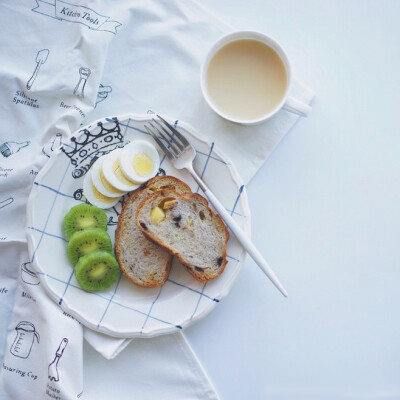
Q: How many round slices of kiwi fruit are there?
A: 3